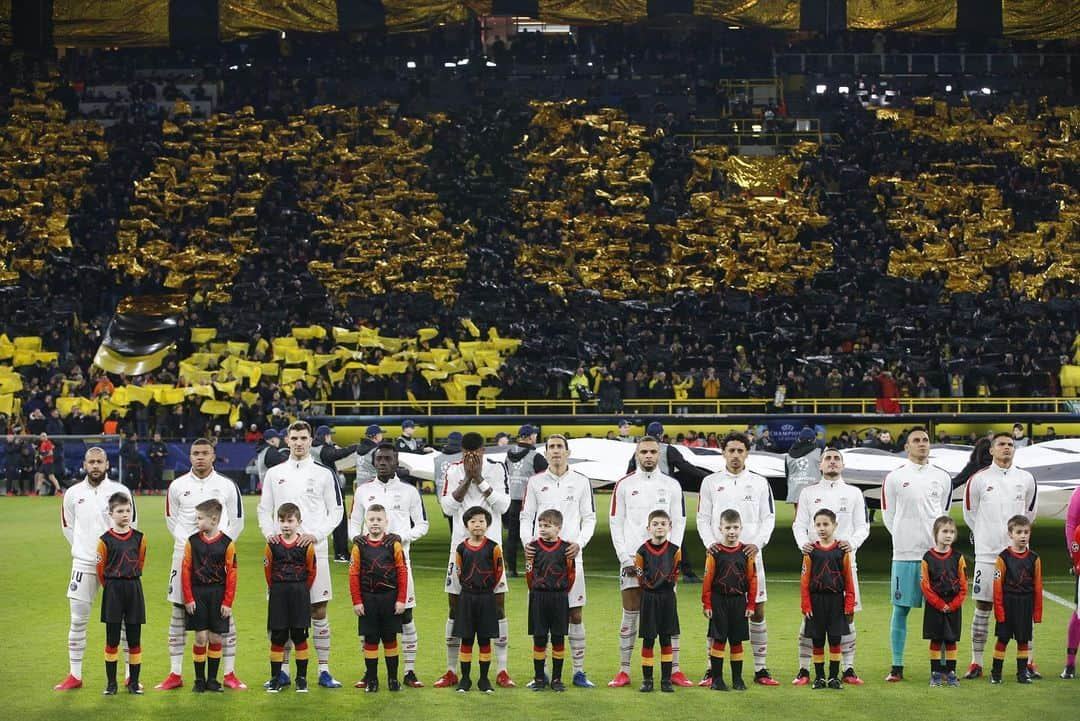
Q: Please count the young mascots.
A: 11